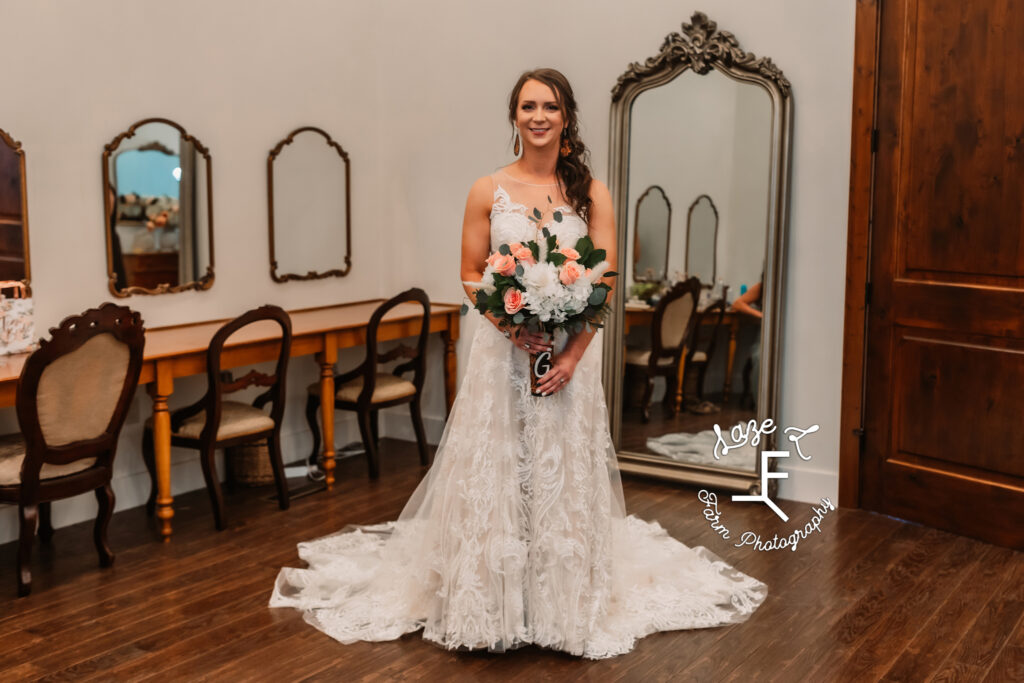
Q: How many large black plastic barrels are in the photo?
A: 0